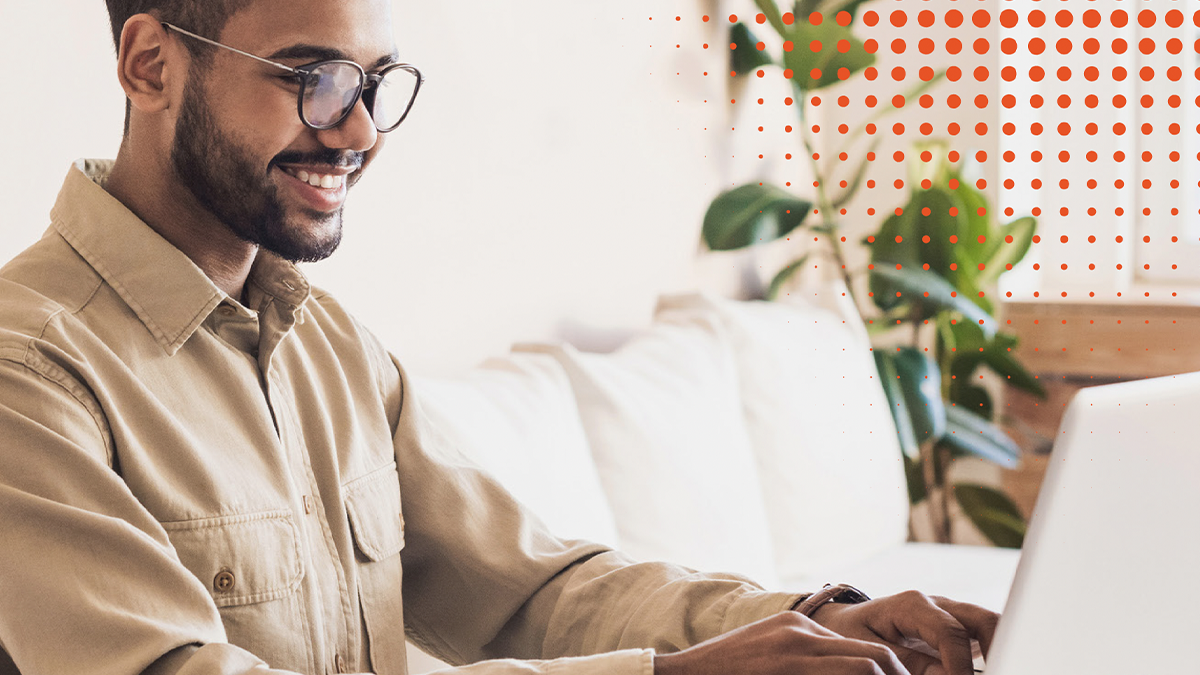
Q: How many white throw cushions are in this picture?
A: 3